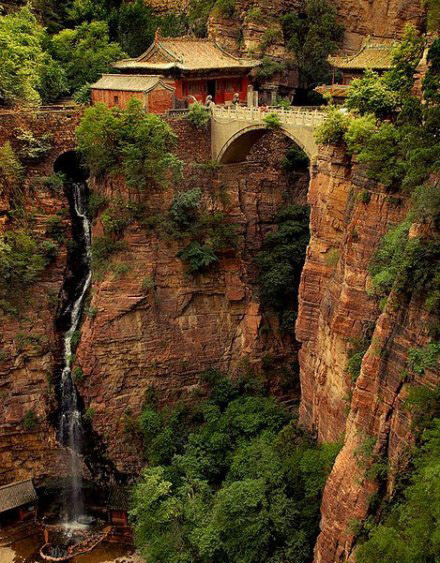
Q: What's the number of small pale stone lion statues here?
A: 2